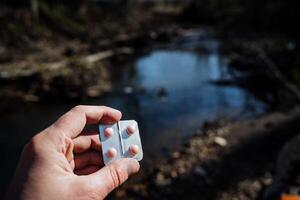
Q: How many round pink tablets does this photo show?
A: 4